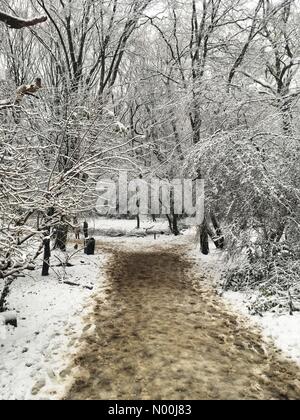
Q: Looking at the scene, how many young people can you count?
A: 0